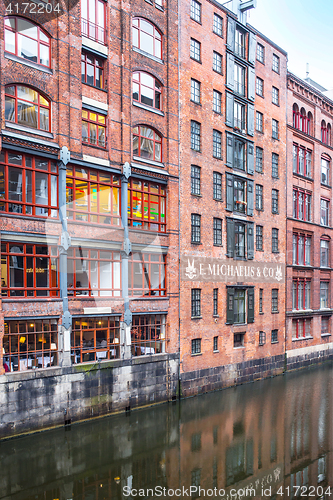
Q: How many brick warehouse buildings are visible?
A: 3